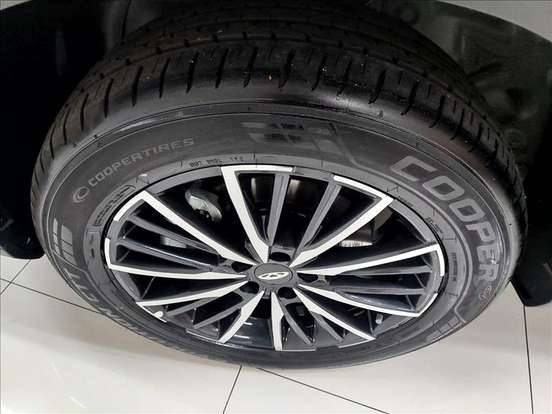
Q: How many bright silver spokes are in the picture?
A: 10